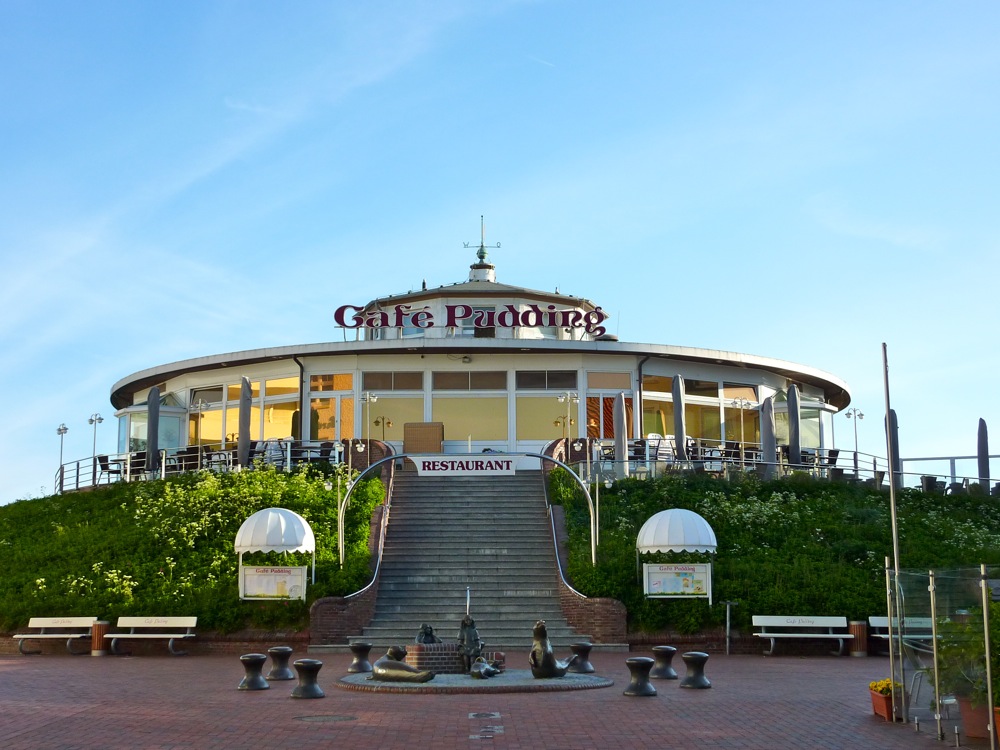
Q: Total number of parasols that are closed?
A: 8